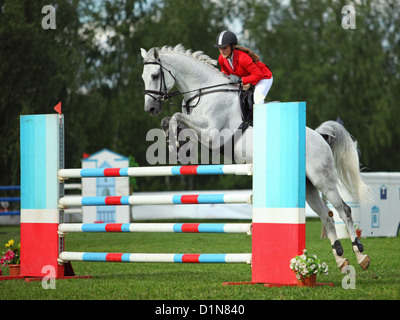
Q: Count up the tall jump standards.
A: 2